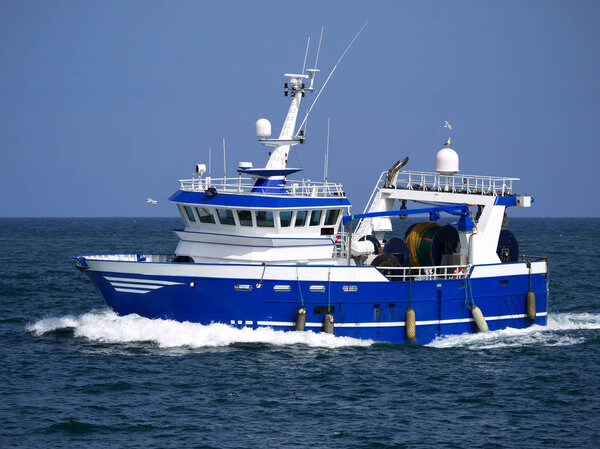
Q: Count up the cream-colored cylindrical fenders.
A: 5